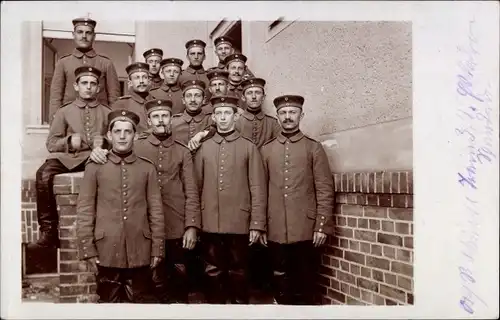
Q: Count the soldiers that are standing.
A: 14